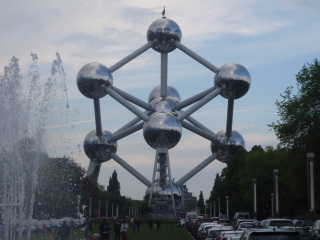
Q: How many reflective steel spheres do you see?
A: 9